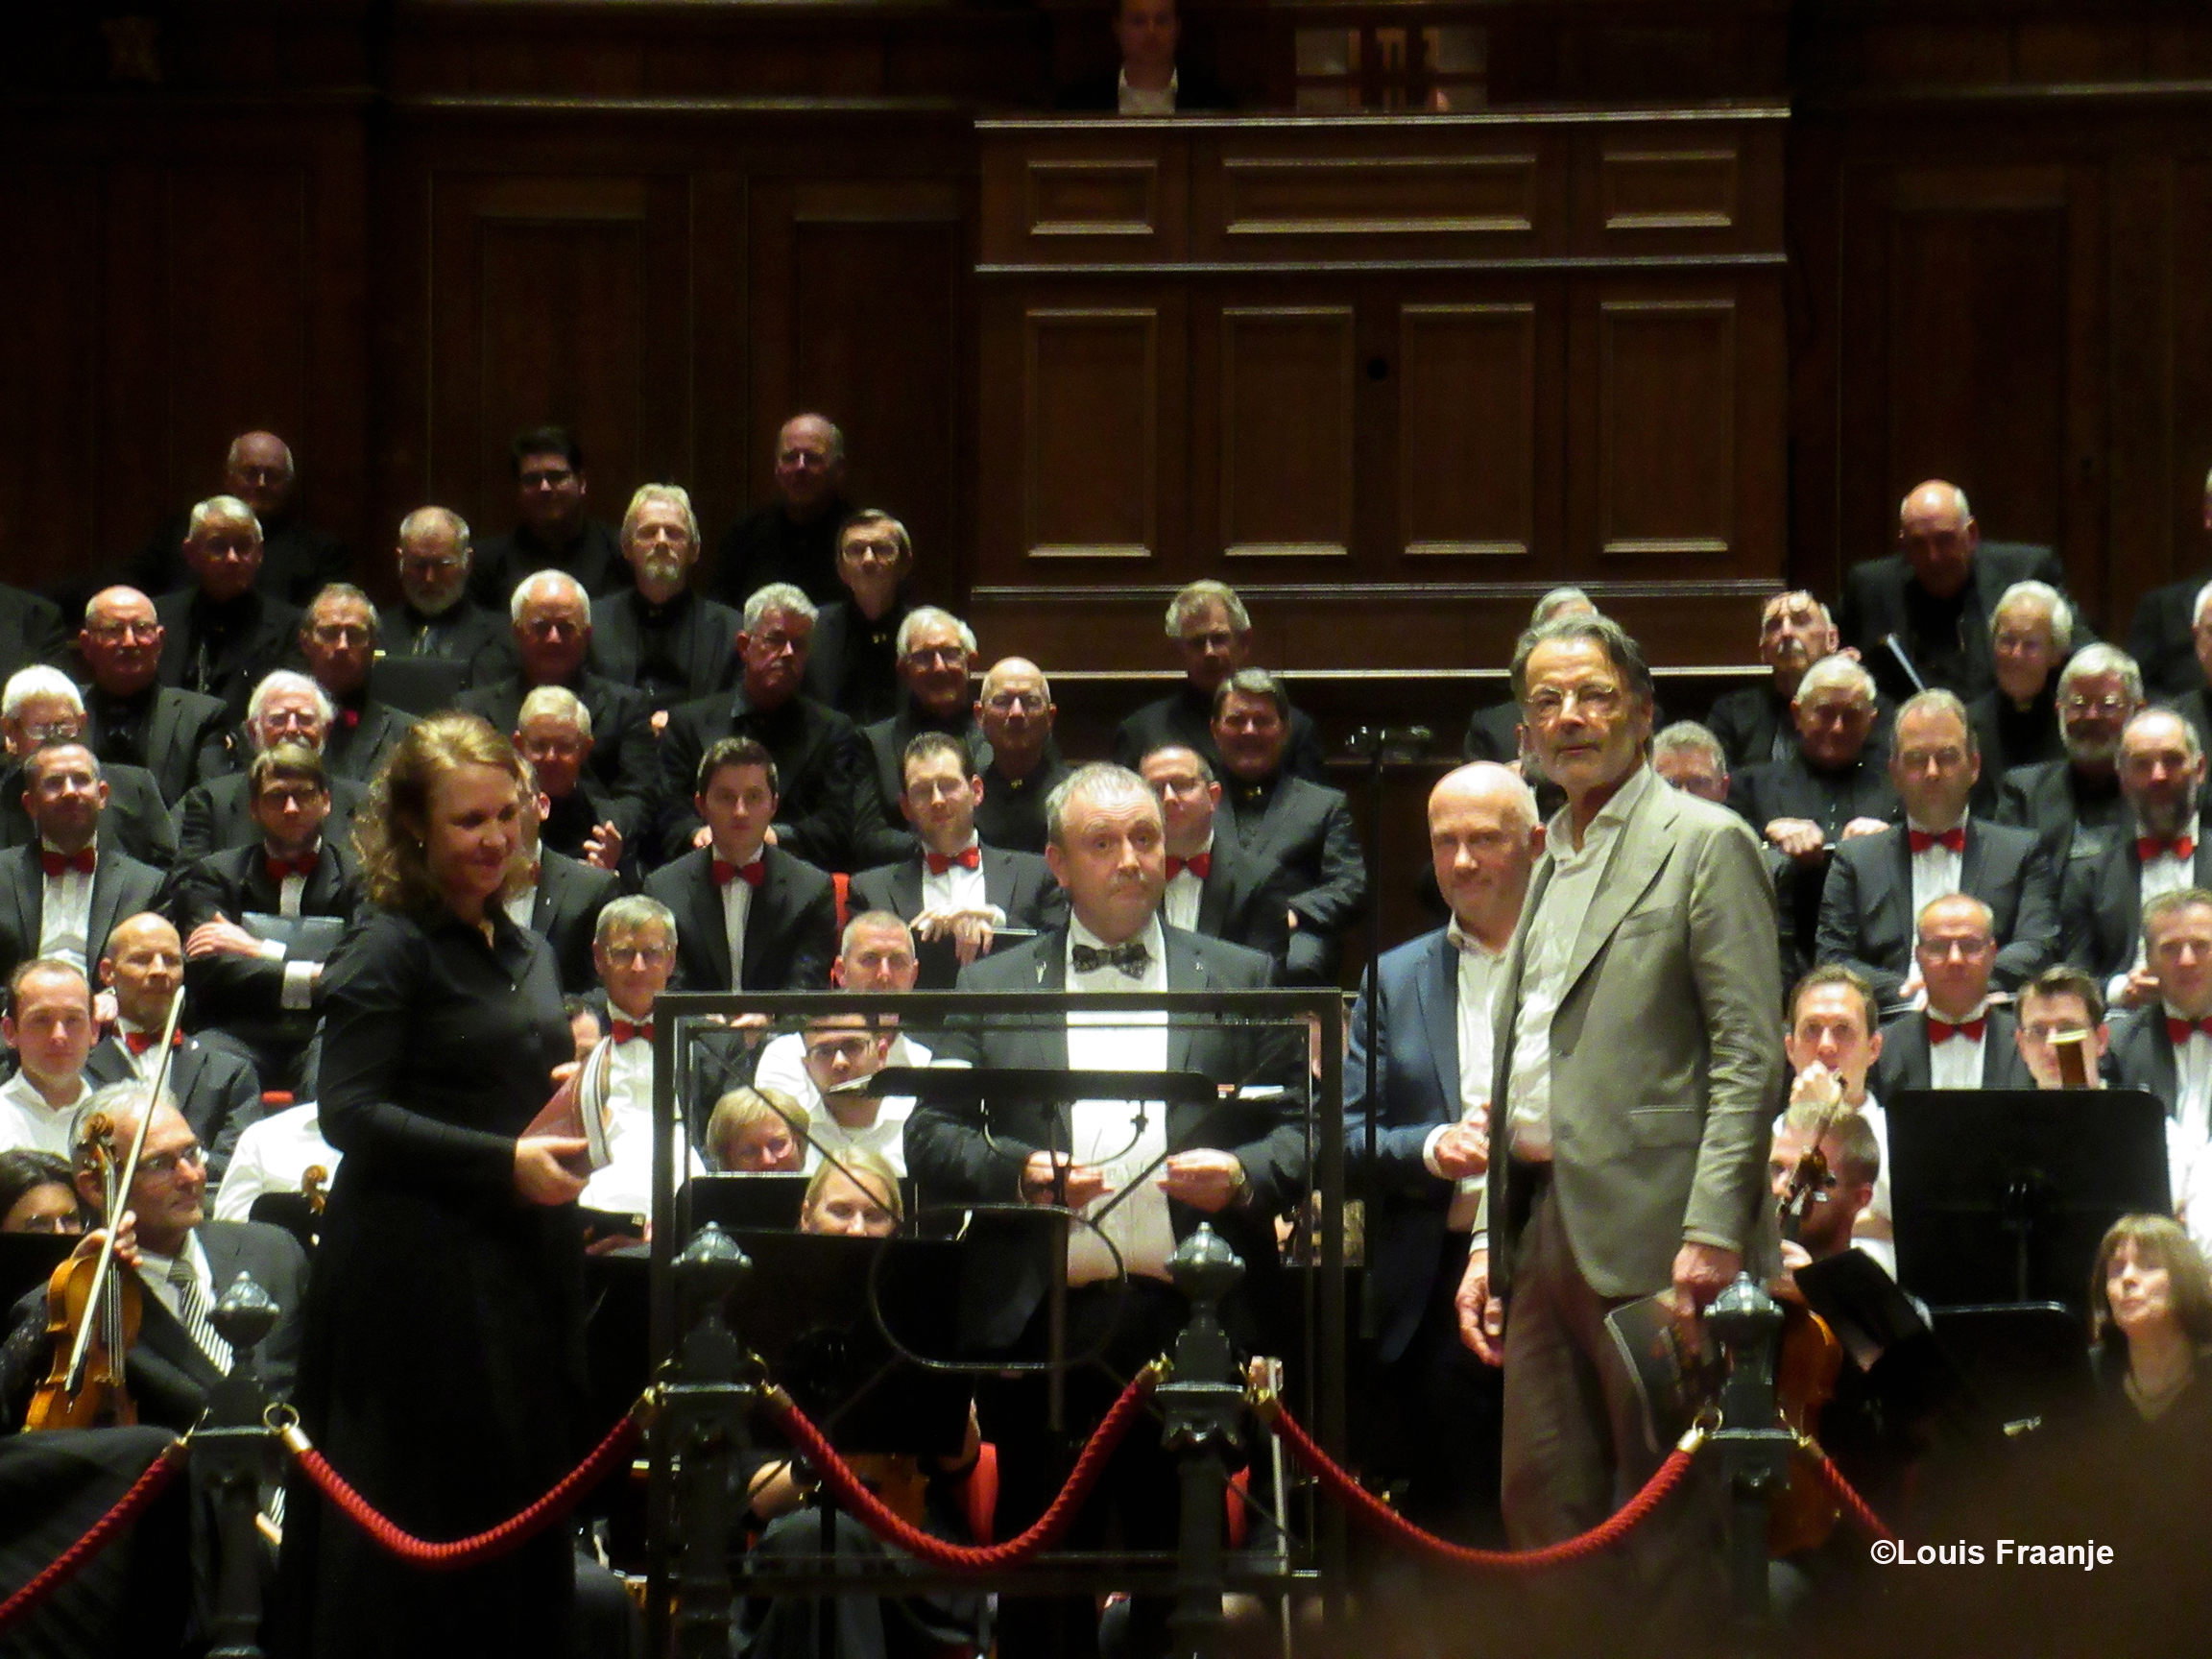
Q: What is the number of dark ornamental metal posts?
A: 4